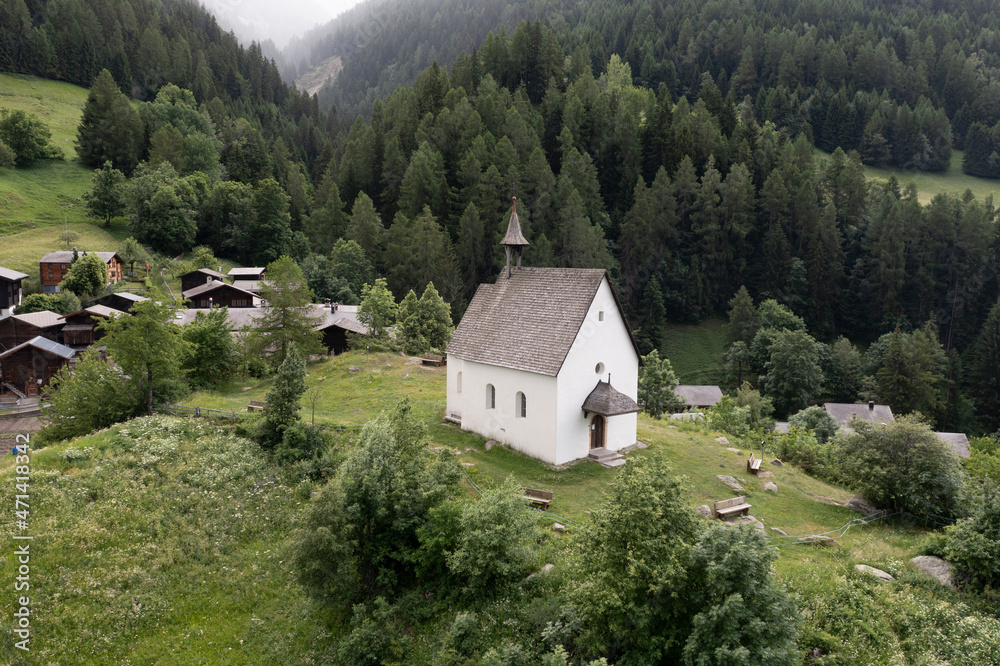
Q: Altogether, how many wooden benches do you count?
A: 5